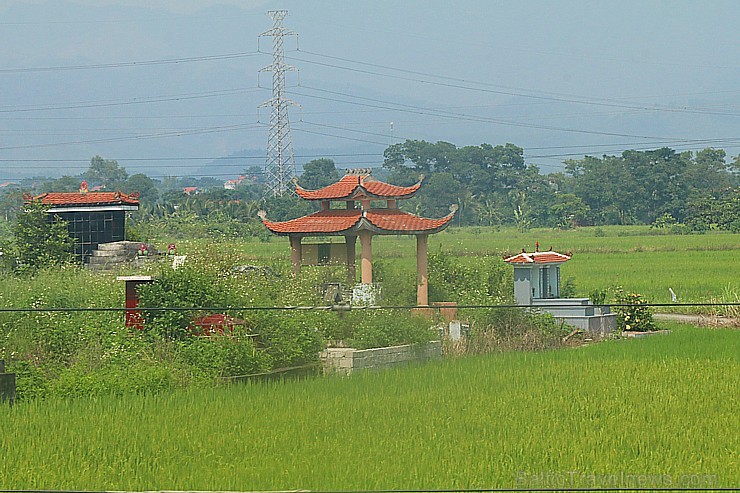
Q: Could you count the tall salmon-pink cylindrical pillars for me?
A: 4